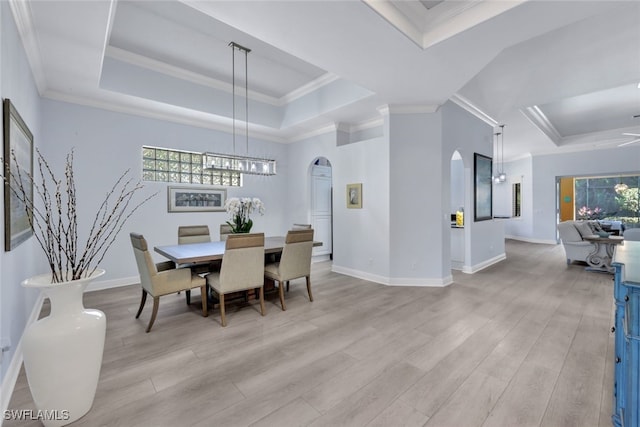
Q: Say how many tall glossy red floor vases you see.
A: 0